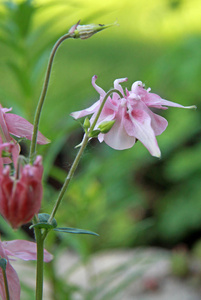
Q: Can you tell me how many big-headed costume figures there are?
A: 0